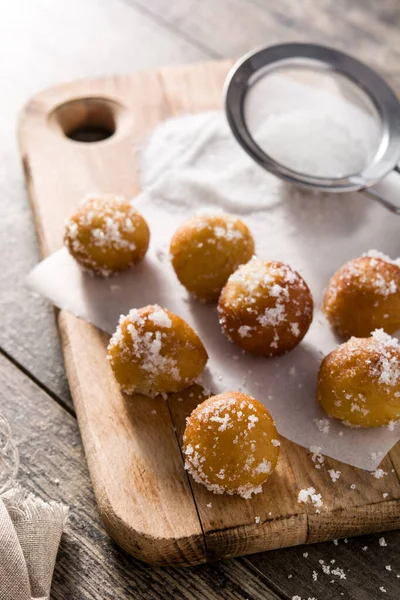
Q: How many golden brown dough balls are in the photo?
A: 7